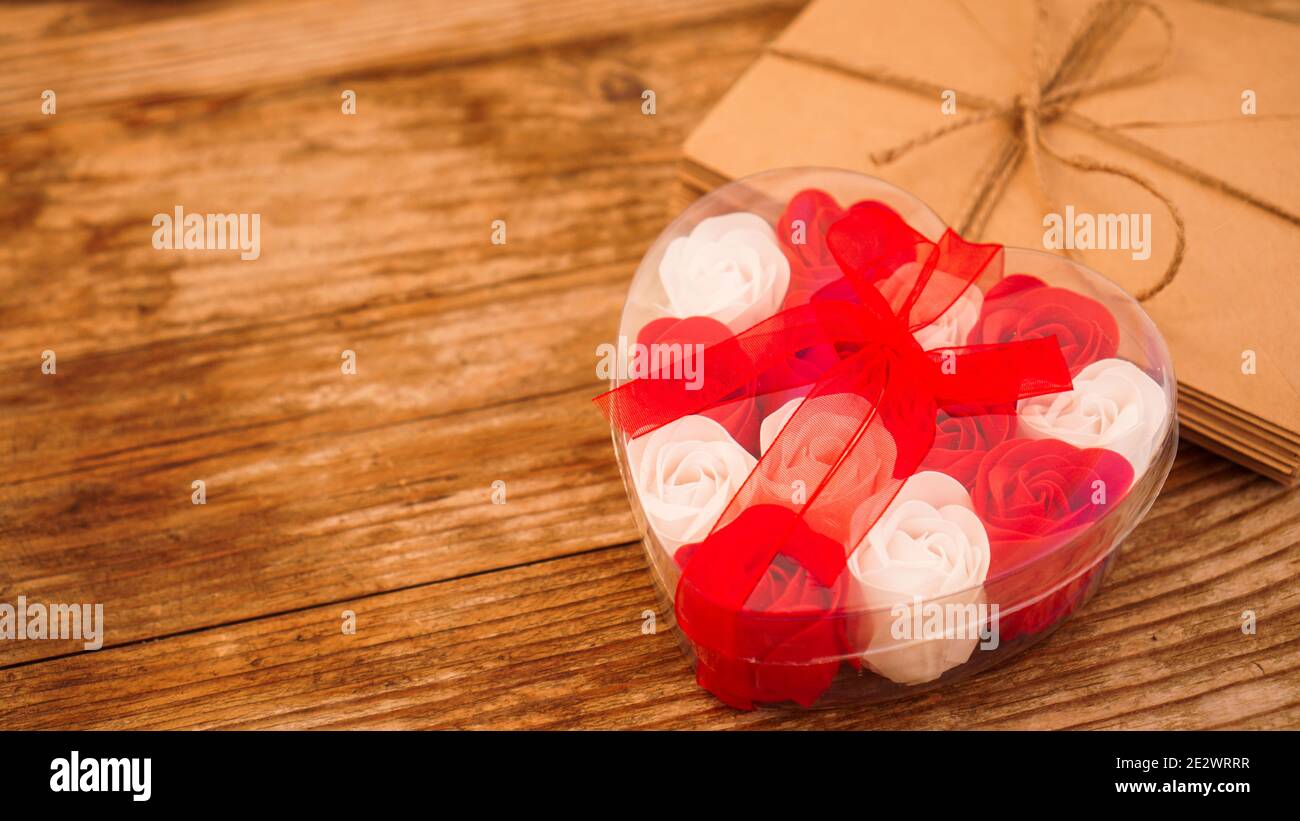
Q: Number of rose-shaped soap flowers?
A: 13